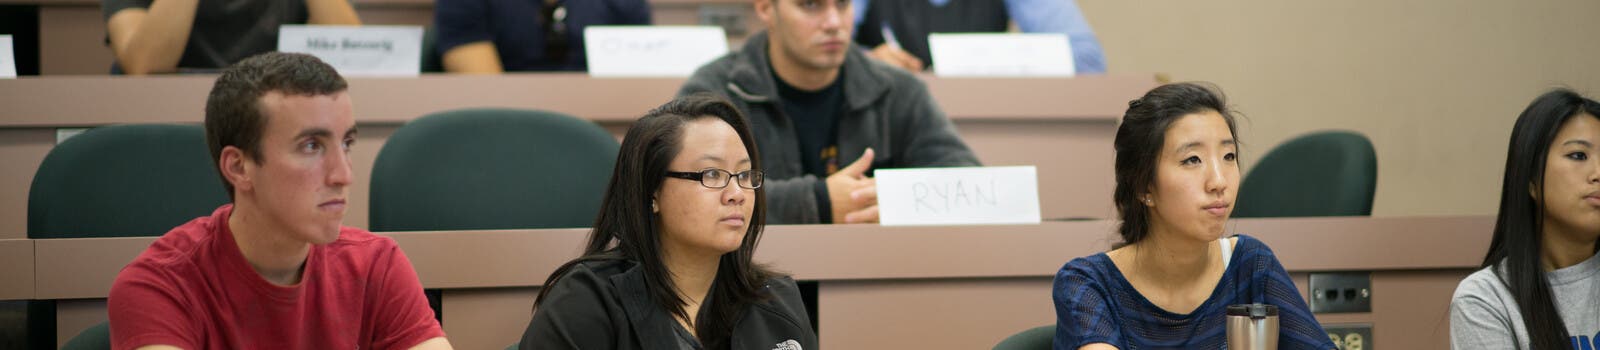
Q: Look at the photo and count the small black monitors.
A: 0